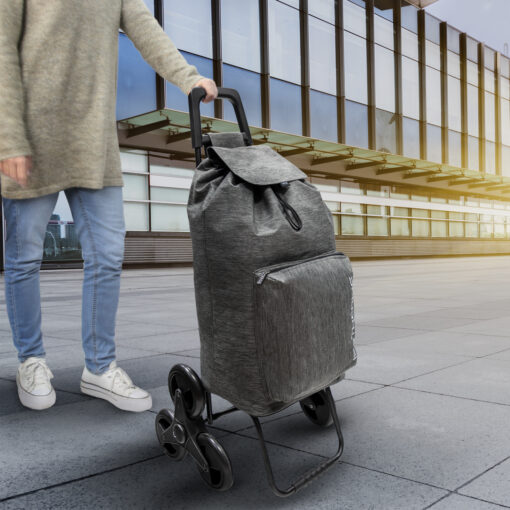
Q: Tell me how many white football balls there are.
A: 0